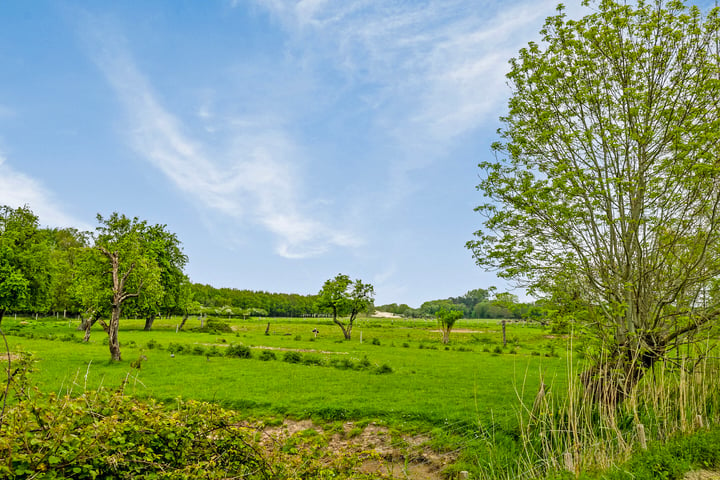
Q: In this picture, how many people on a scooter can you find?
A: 0